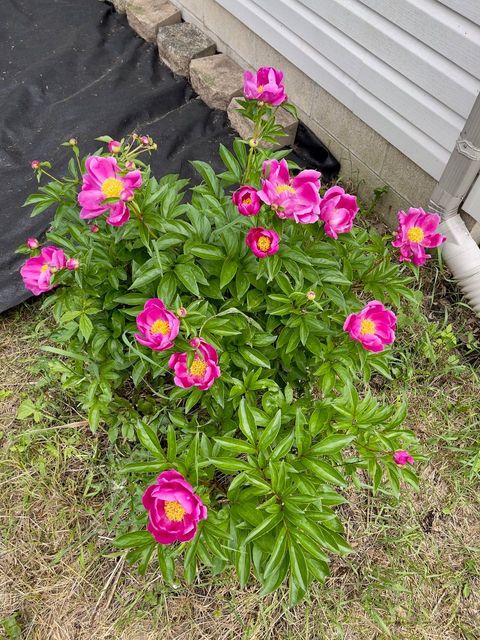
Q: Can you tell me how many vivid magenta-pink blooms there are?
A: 12